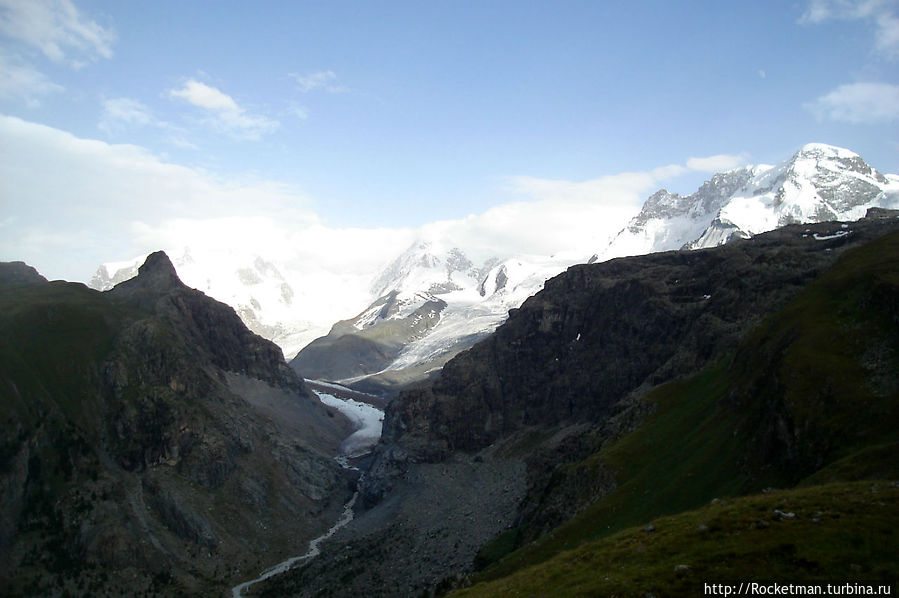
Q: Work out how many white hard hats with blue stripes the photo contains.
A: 0